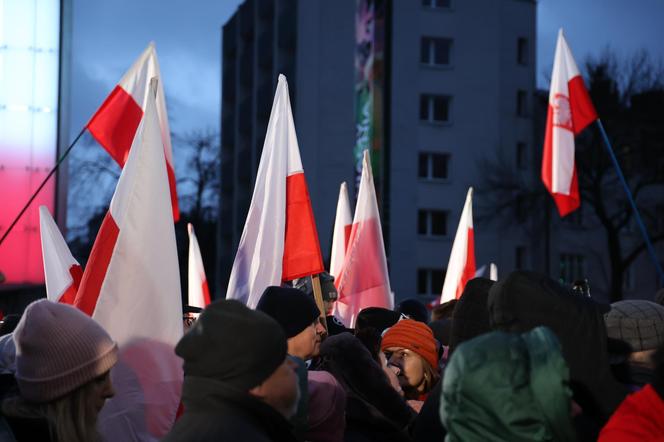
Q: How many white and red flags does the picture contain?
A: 9